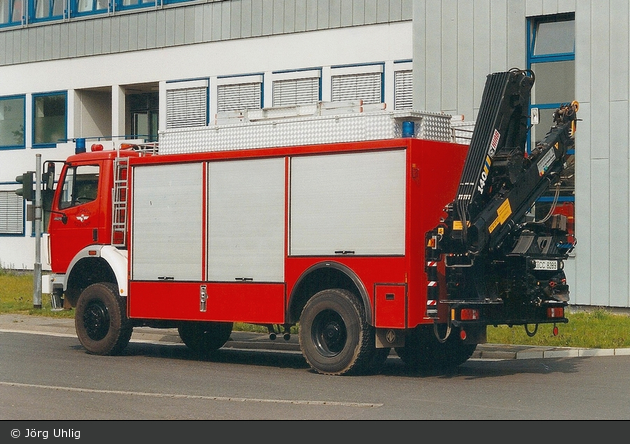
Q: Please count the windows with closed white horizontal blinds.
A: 6